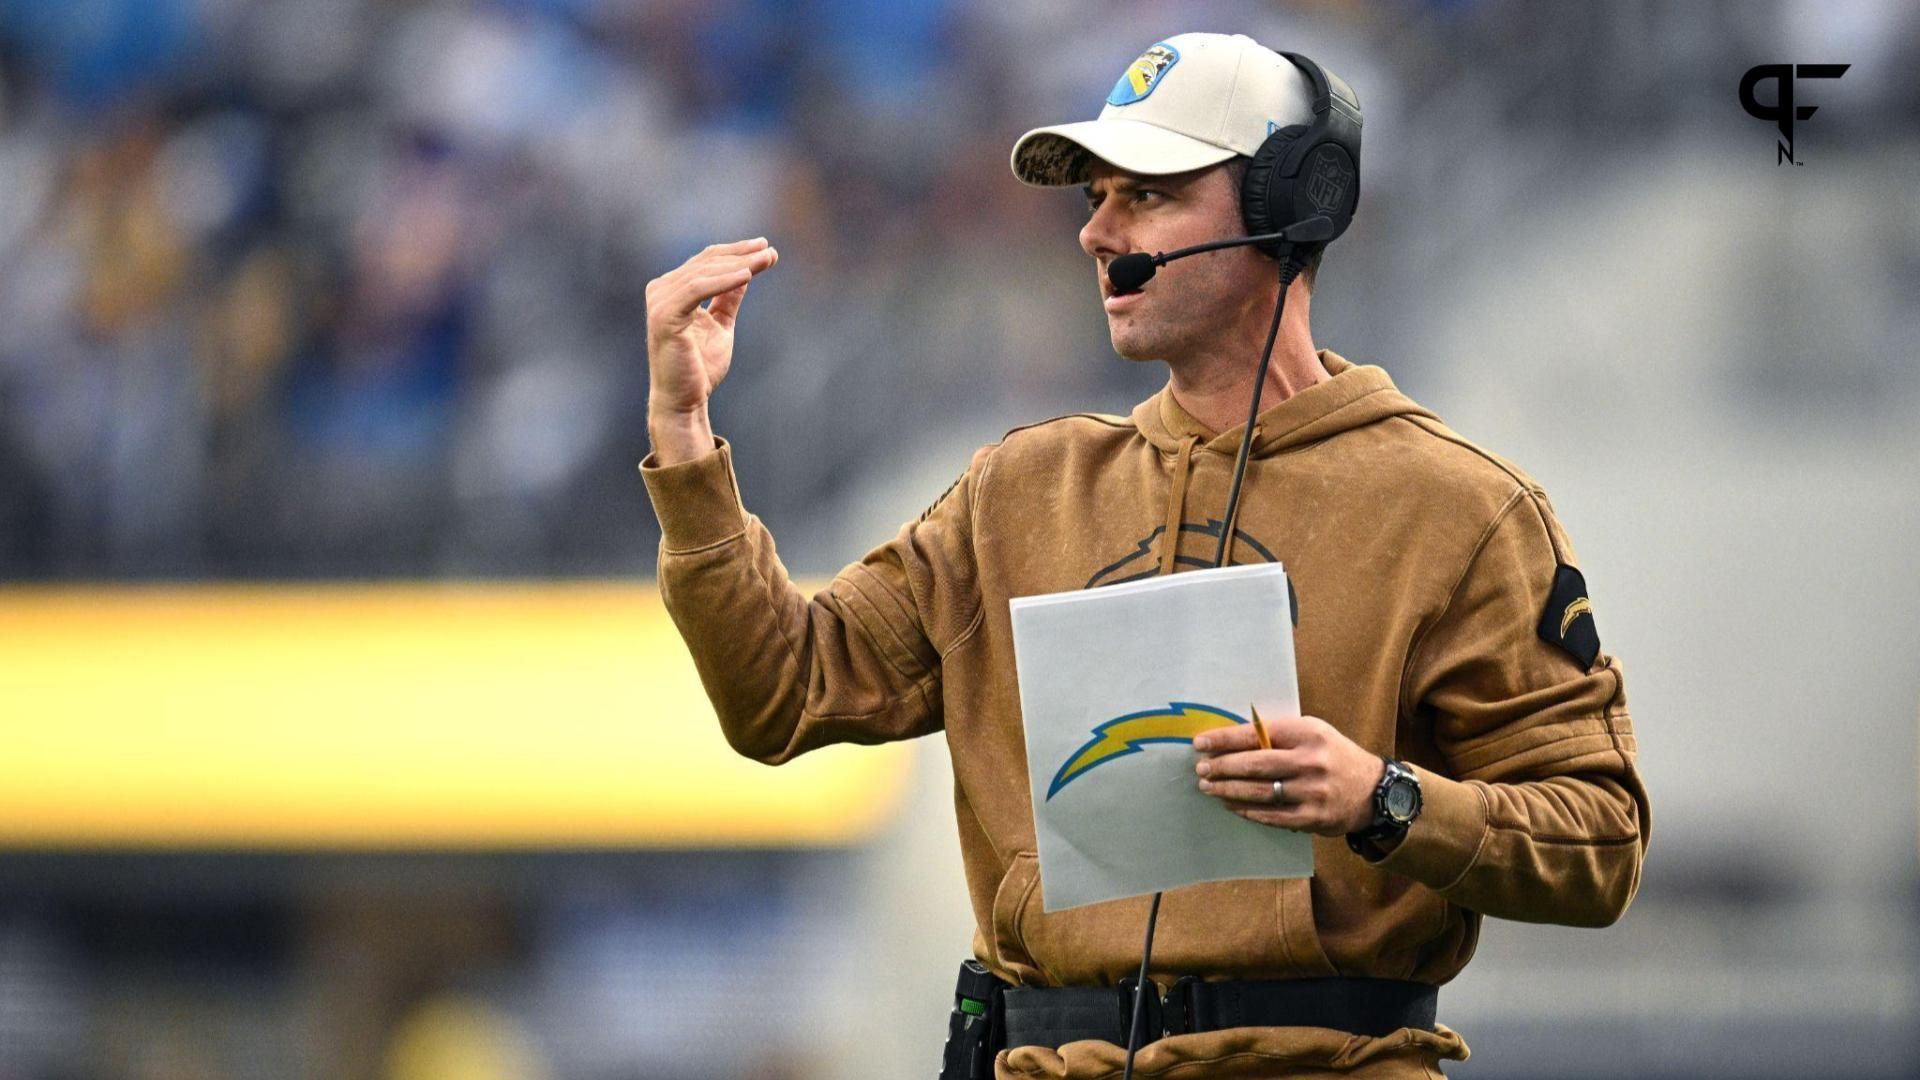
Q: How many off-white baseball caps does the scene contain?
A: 1